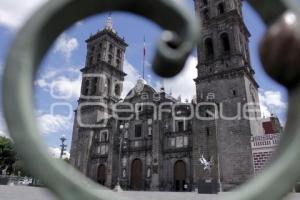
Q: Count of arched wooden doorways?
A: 3